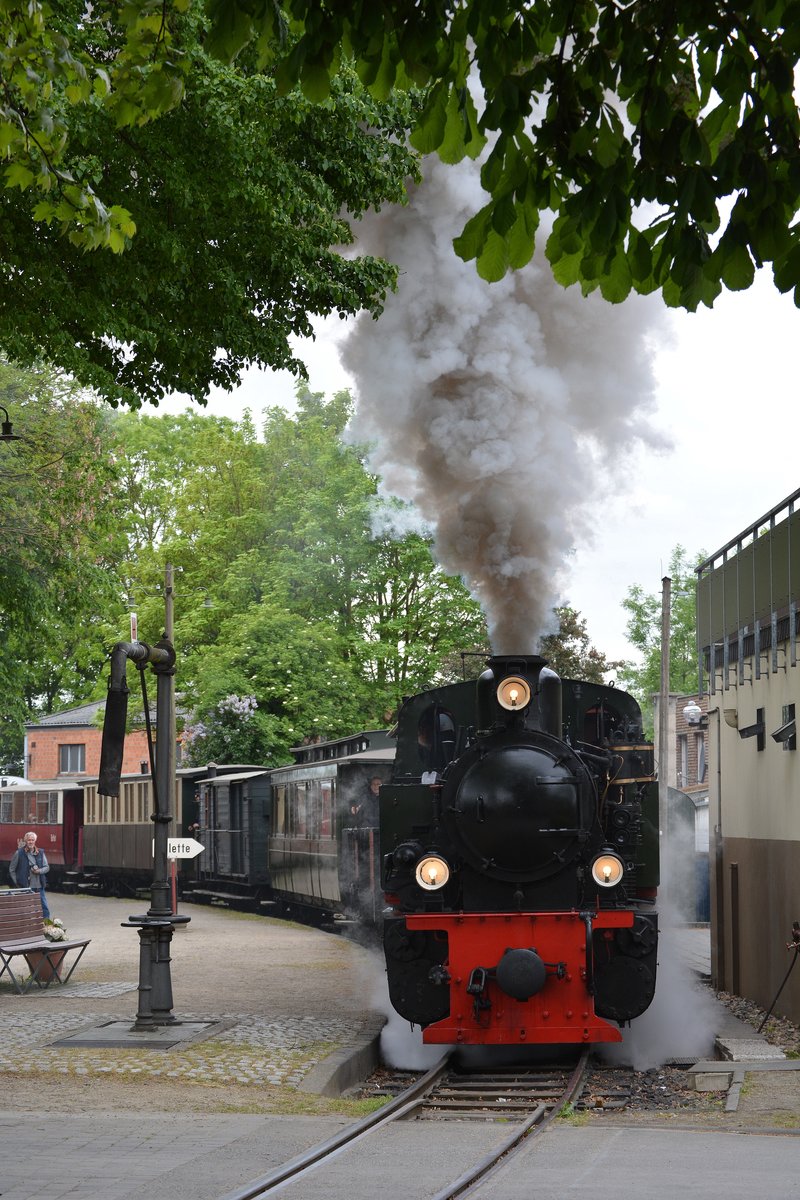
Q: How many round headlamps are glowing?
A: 3